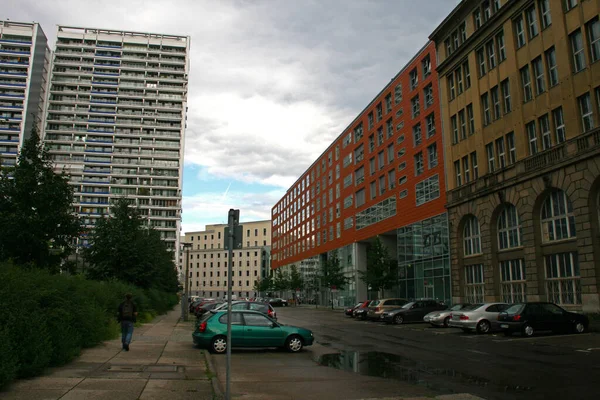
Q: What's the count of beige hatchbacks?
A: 1